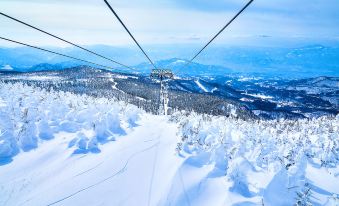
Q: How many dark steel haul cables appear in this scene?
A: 4